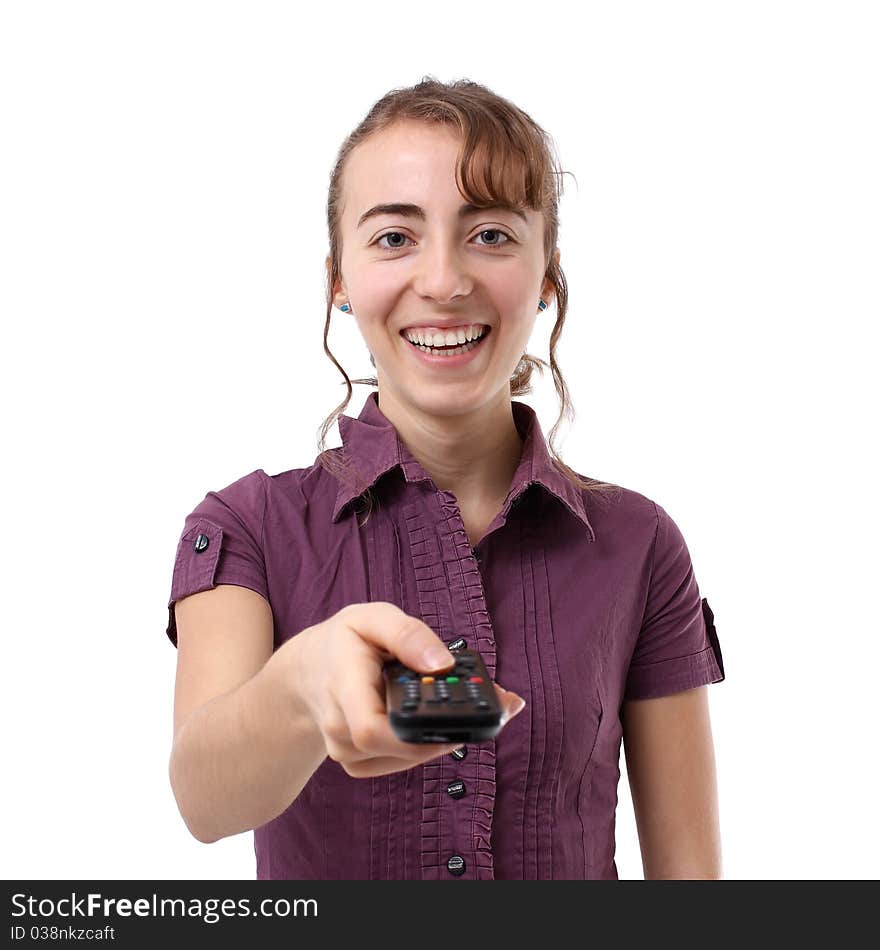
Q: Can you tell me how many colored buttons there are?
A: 4